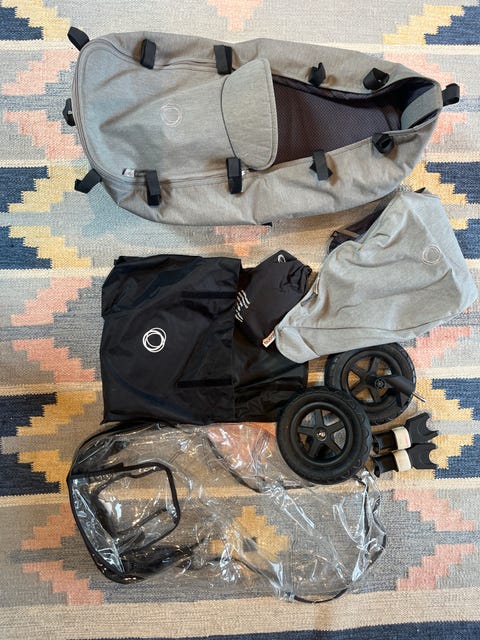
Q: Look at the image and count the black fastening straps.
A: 12